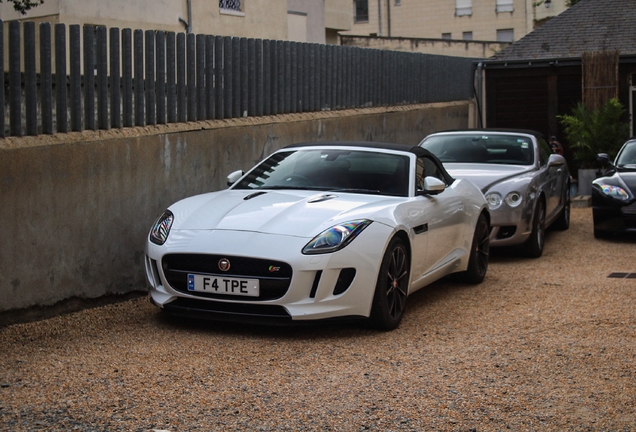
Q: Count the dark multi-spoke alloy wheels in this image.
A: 2